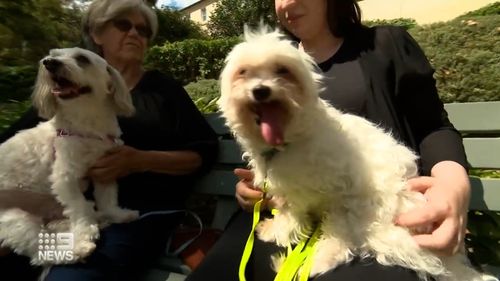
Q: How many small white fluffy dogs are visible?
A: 2